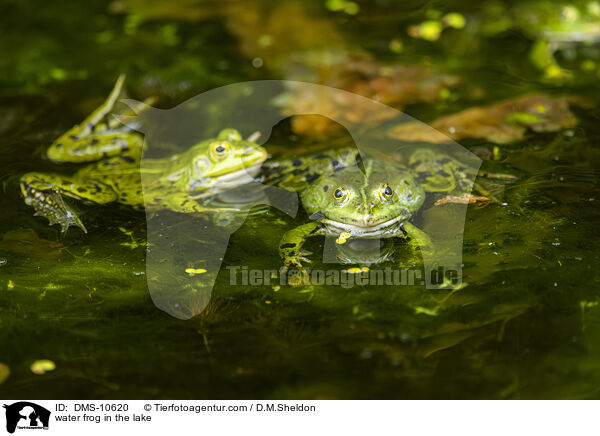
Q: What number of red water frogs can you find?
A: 0